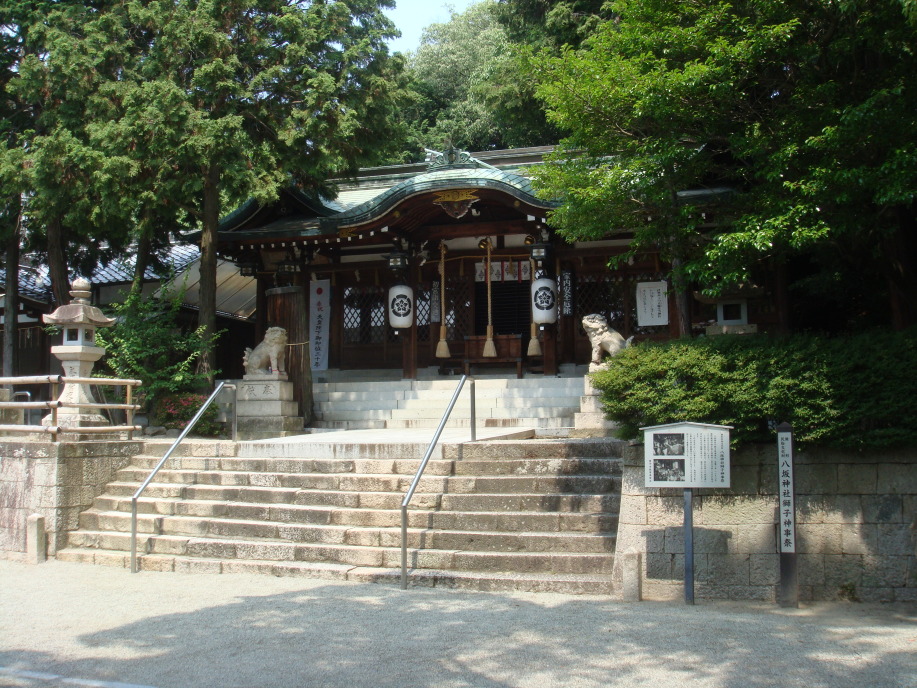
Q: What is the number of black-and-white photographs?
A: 2